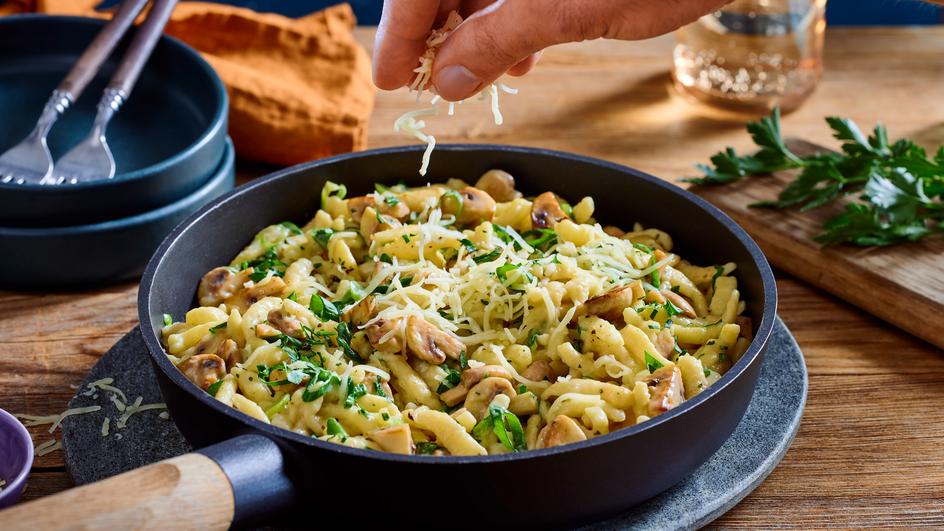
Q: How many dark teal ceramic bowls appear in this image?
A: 2